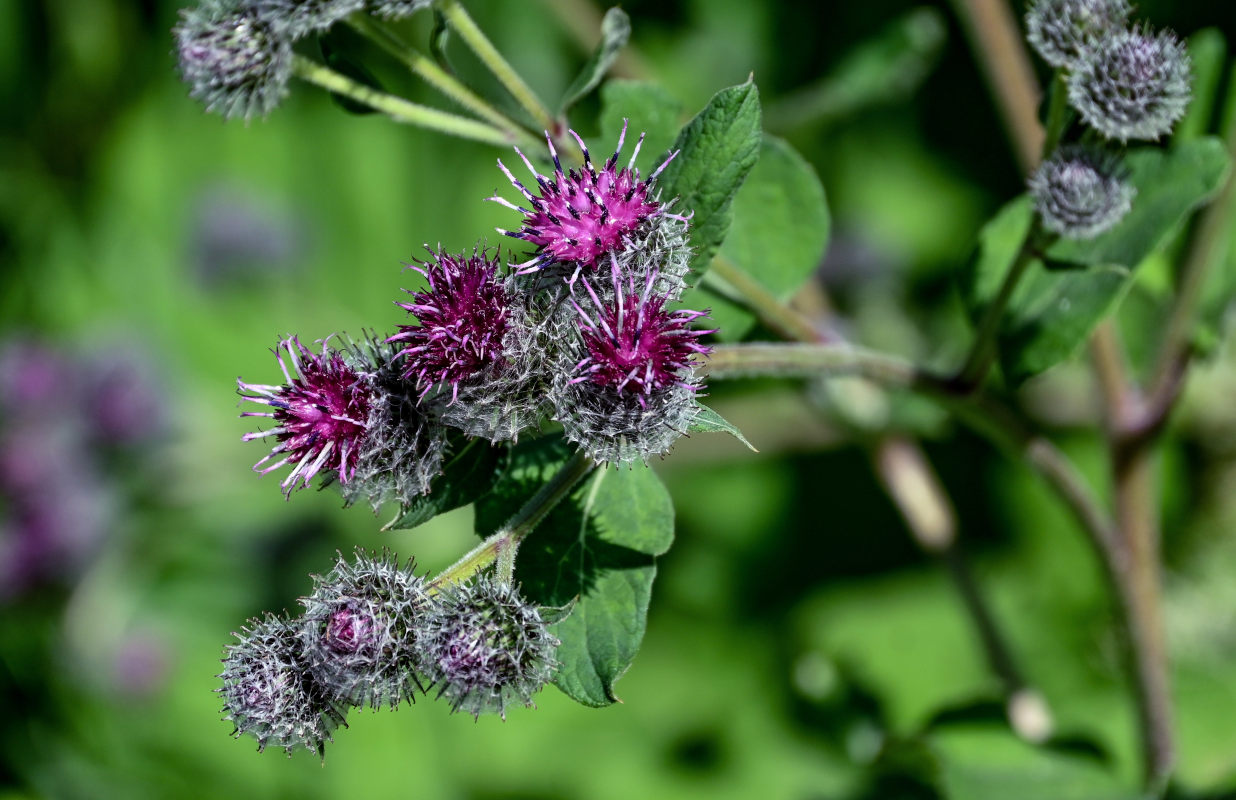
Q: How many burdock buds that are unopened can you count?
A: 9